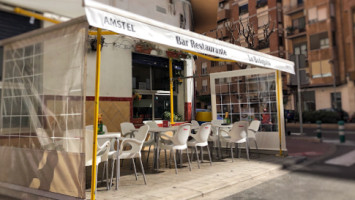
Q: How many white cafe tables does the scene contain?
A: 3